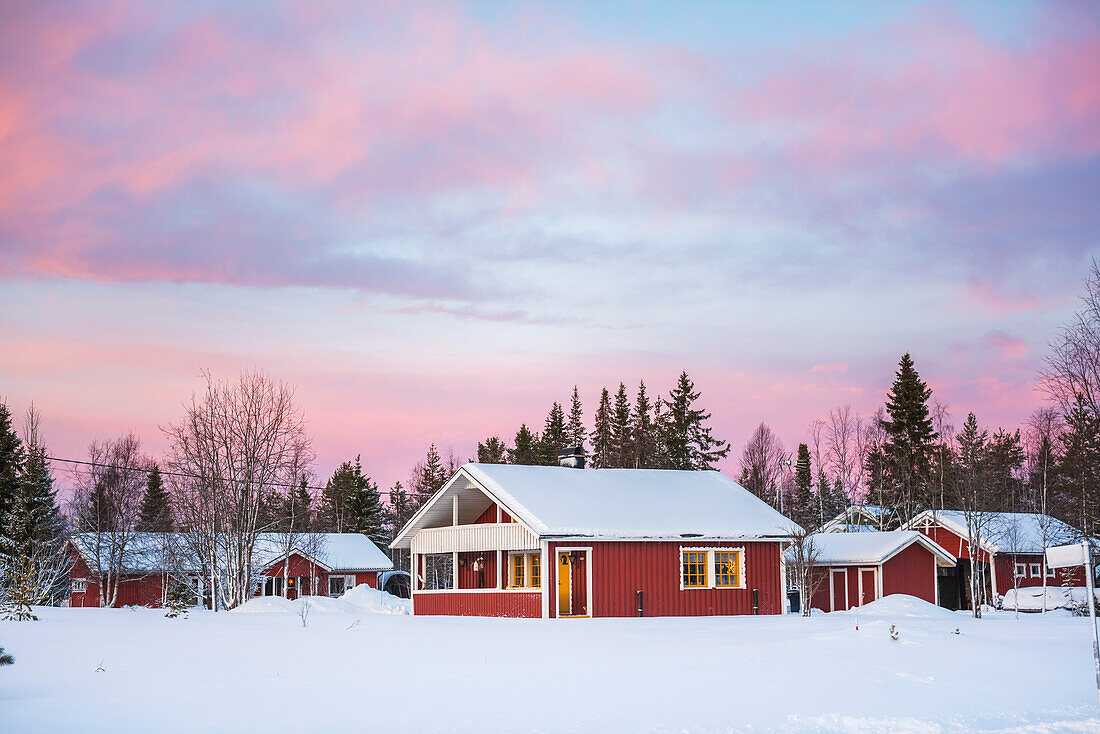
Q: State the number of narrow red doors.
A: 2